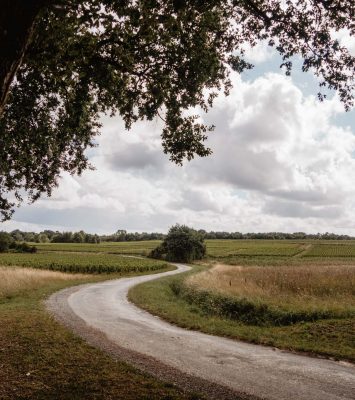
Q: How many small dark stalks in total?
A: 2